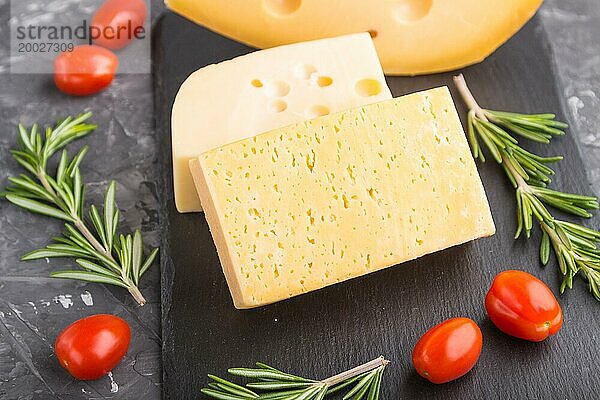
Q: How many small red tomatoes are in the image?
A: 5